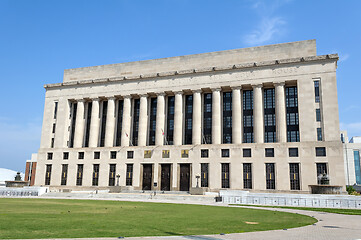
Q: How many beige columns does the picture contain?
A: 12